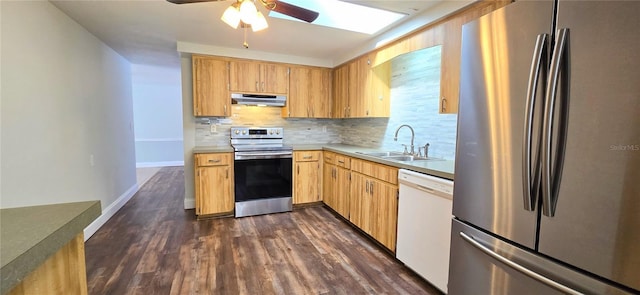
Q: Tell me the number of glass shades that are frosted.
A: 3